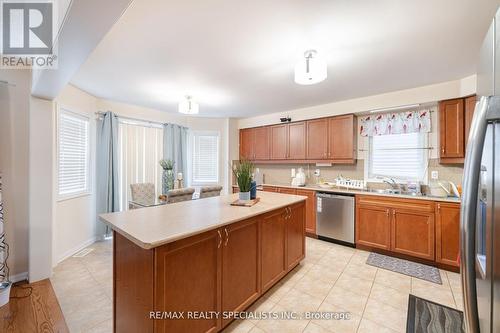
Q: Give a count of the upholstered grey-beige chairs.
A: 3